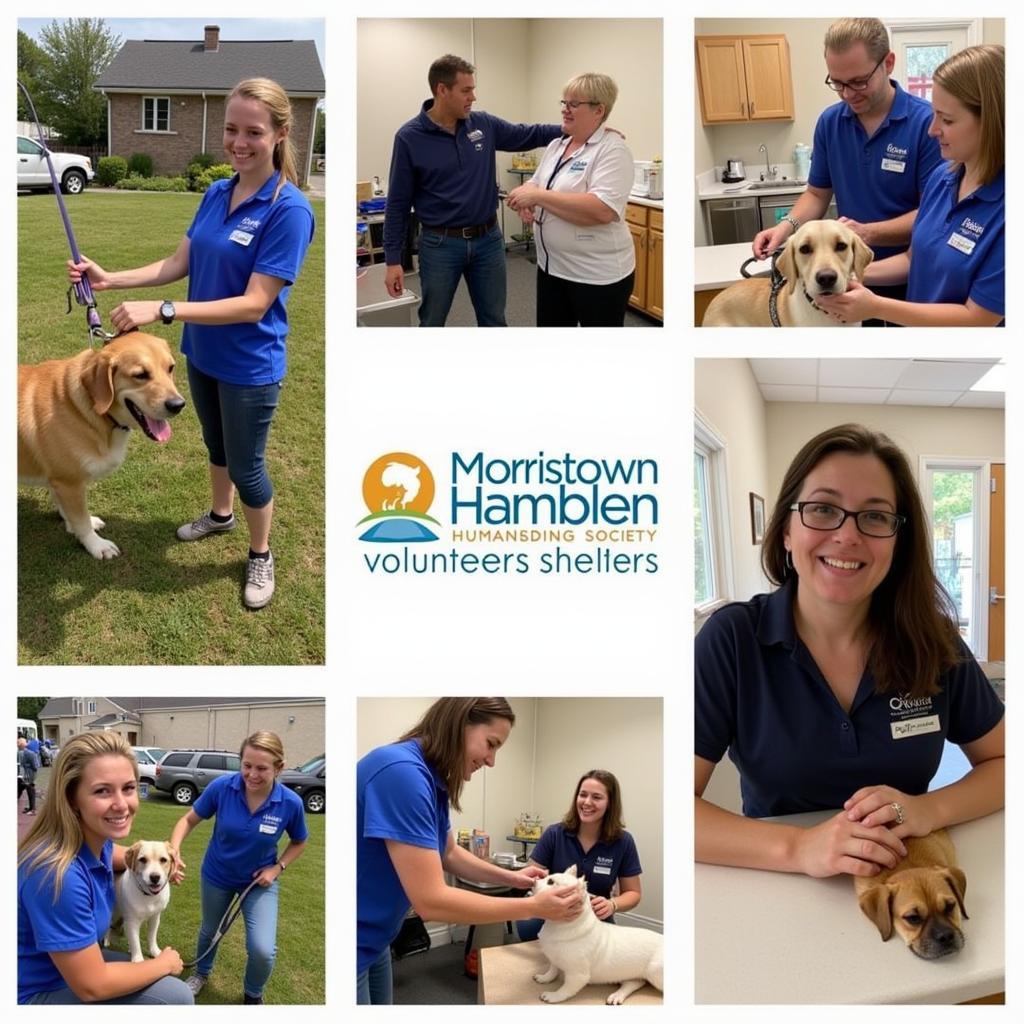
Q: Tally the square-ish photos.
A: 4